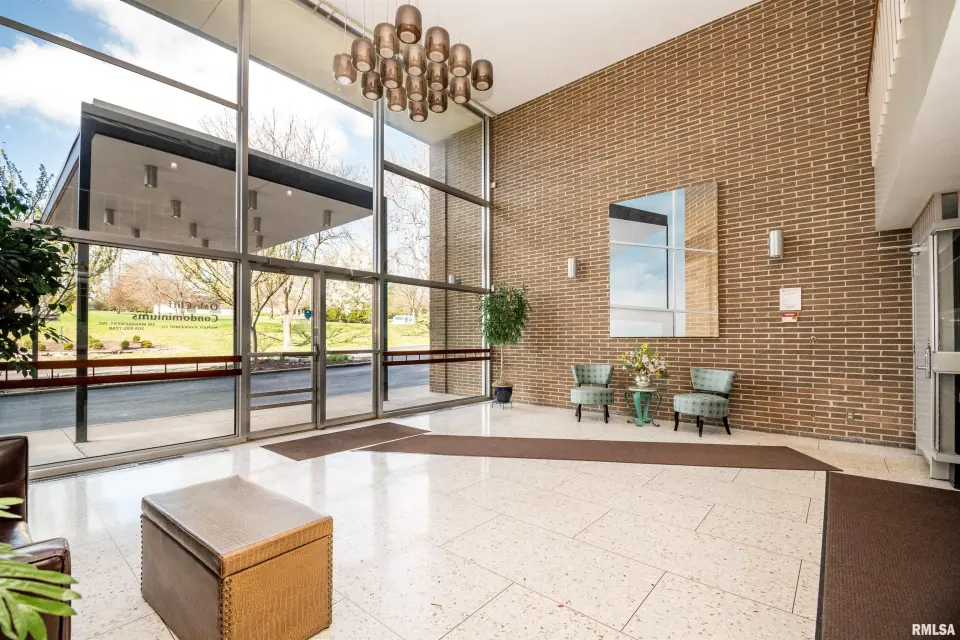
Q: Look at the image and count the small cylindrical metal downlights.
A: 10